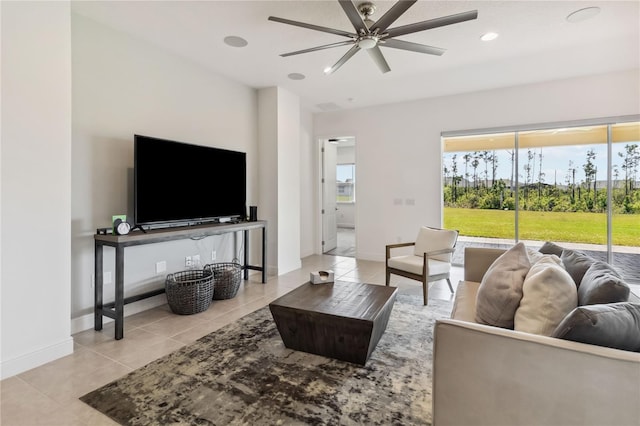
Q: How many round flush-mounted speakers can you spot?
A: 3